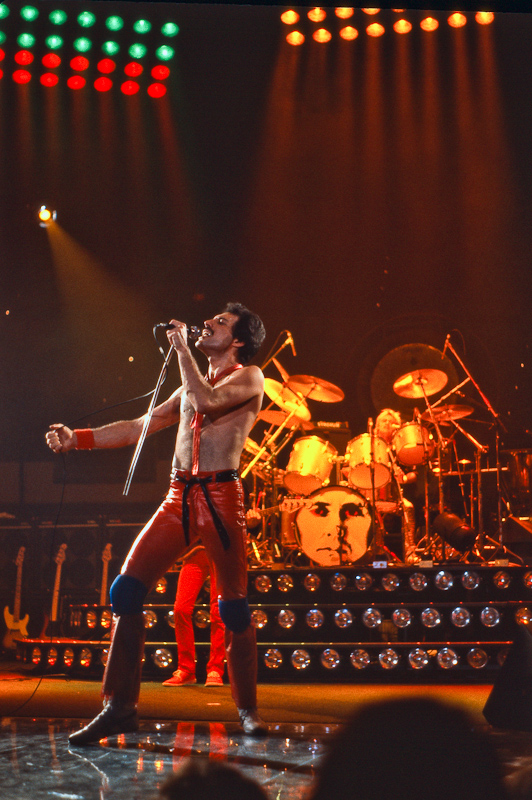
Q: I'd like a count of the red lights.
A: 14